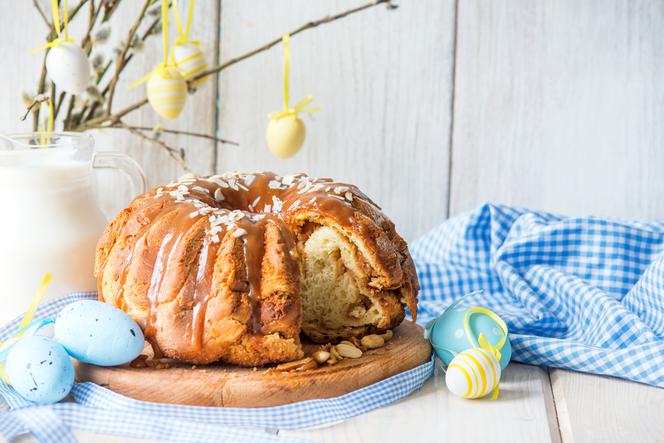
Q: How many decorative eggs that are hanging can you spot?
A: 4